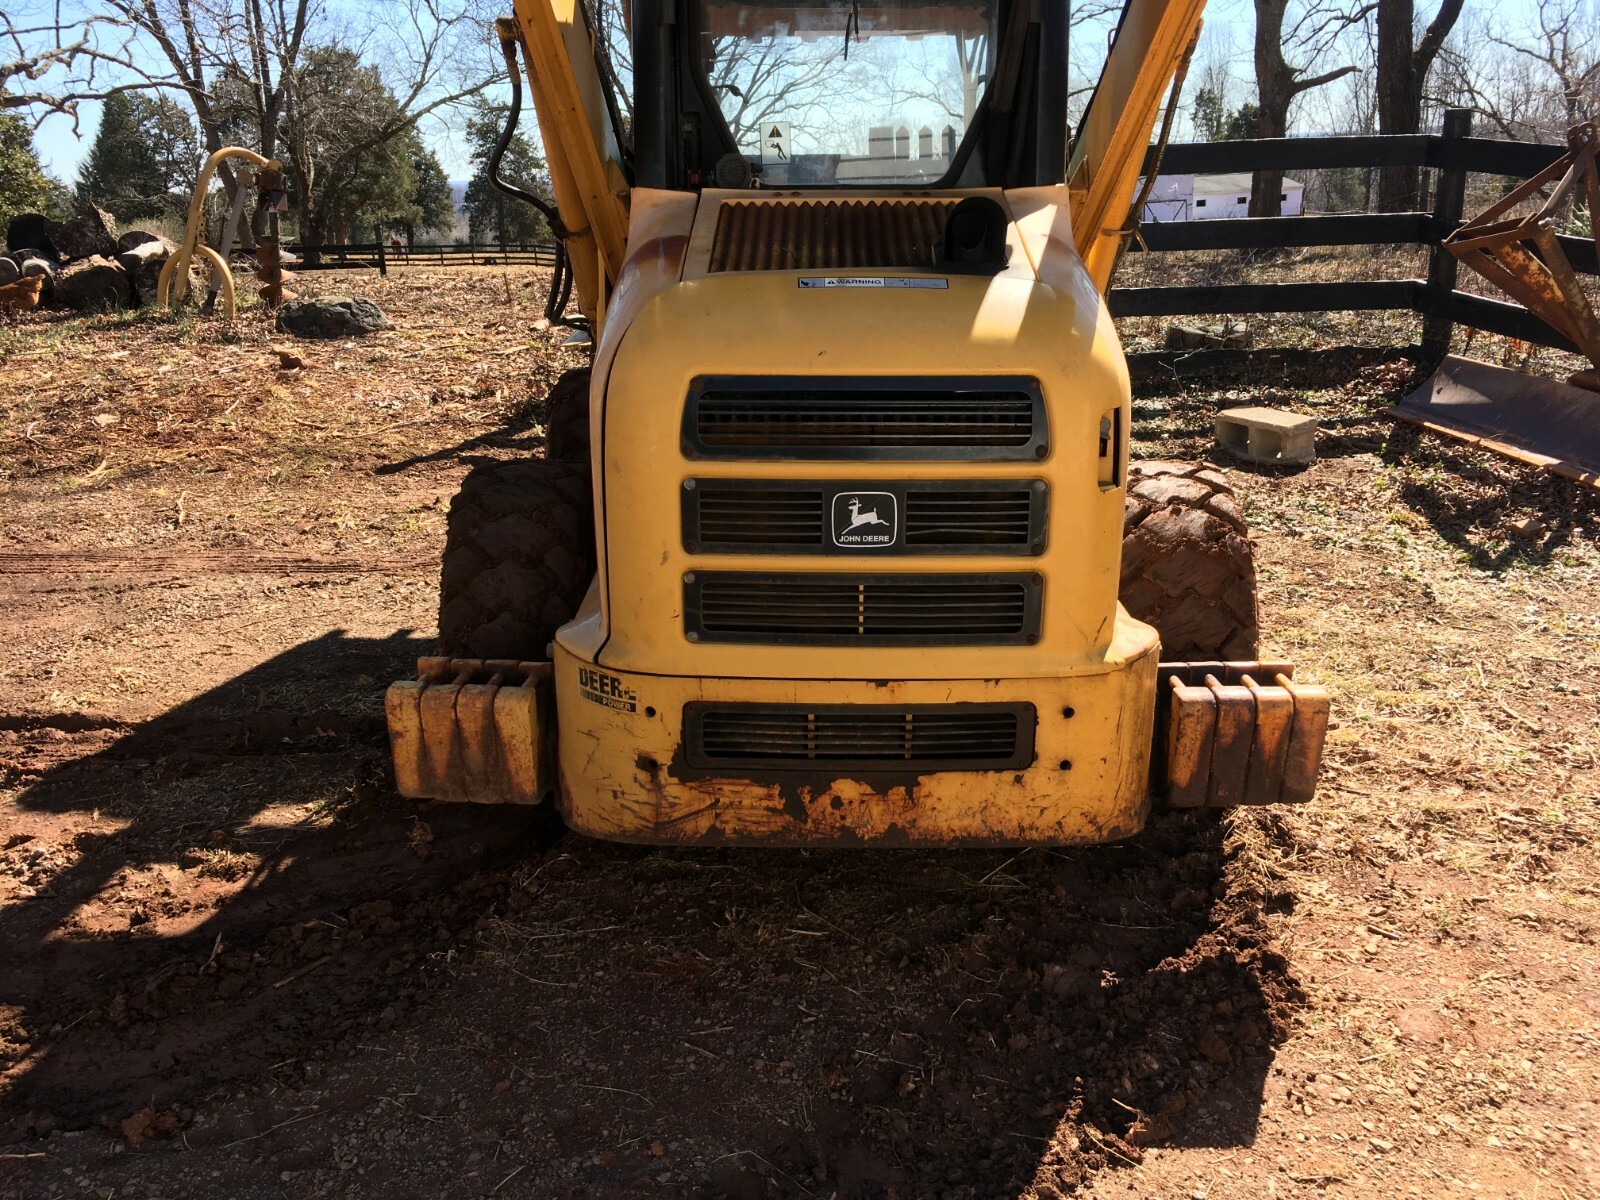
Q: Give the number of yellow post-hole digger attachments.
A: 1